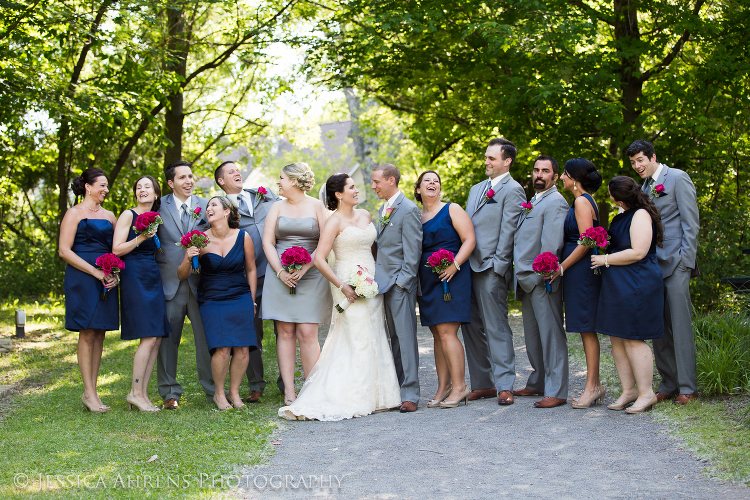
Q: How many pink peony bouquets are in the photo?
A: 7